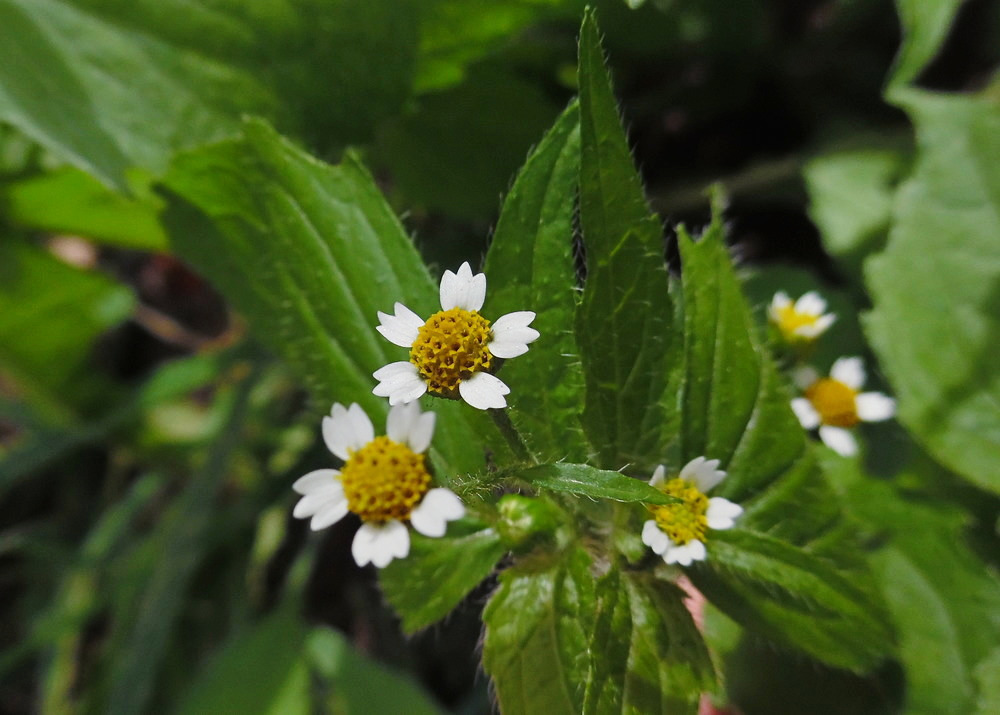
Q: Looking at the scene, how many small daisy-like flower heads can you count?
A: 5